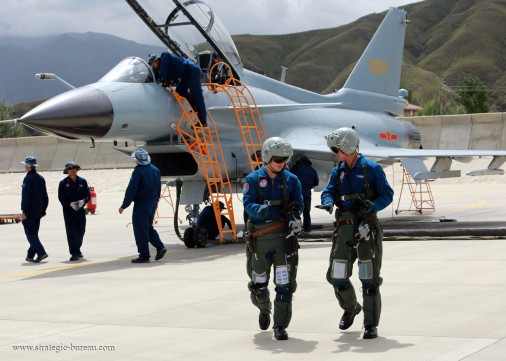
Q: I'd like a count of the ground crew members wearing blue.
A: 6